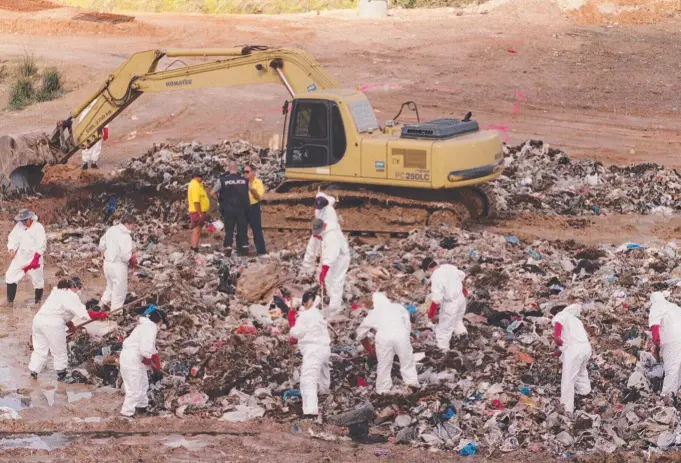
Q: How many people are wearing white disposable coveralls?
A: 12